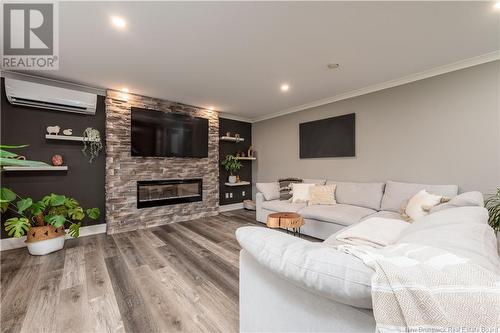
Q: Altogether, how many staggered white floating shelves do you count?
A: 5